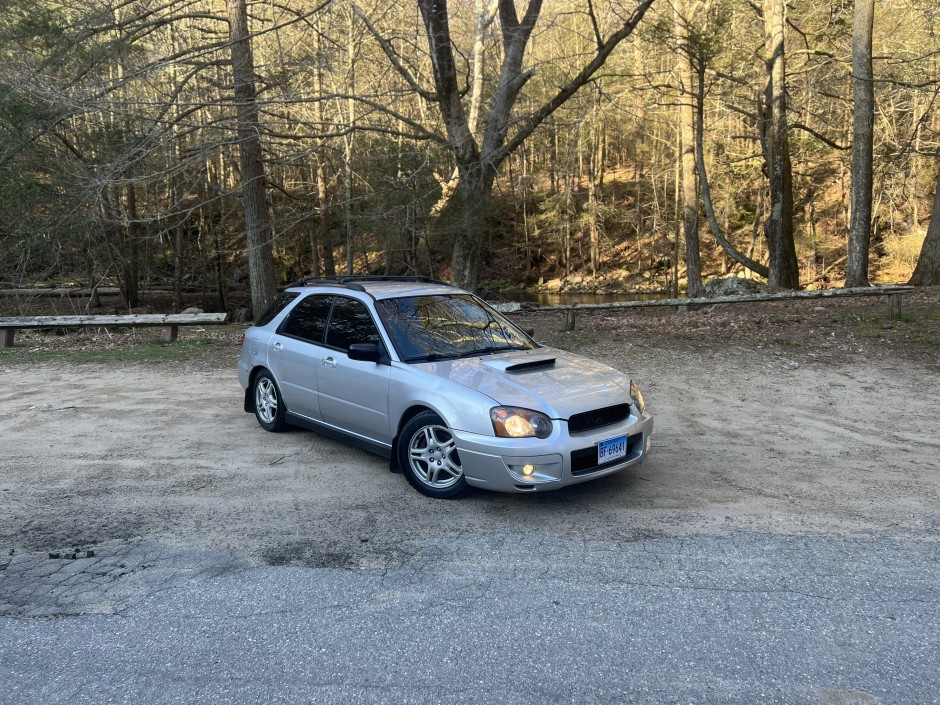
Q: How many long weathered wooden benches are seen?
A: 2